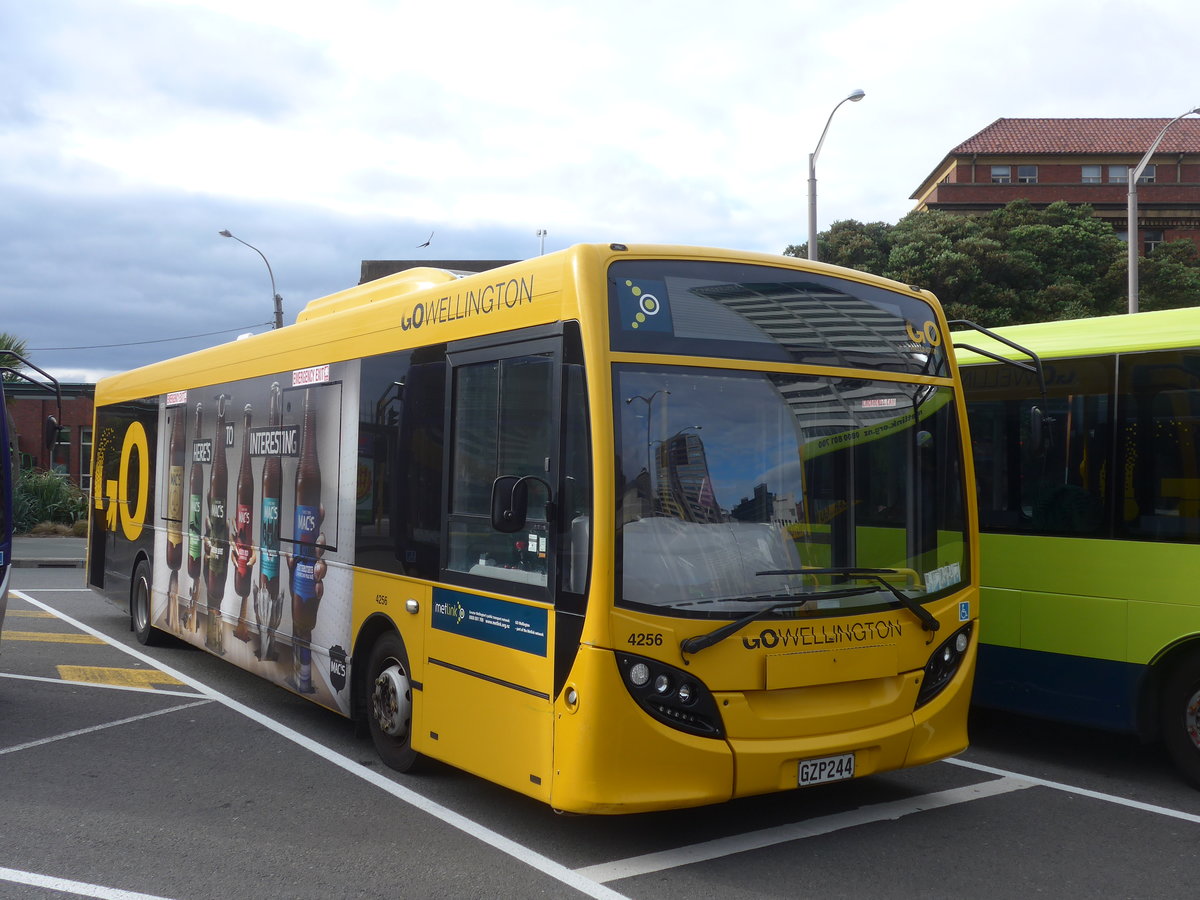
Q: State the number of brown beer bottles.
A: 6